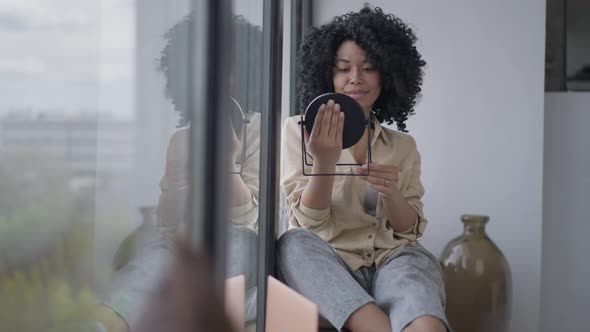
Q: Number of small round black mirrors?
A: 1